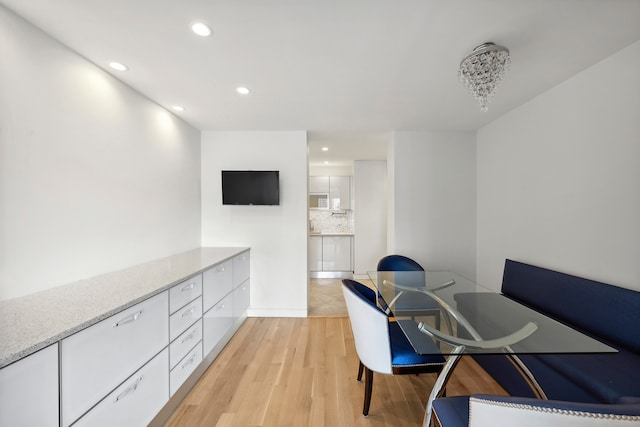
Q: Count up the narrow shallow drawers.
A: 4